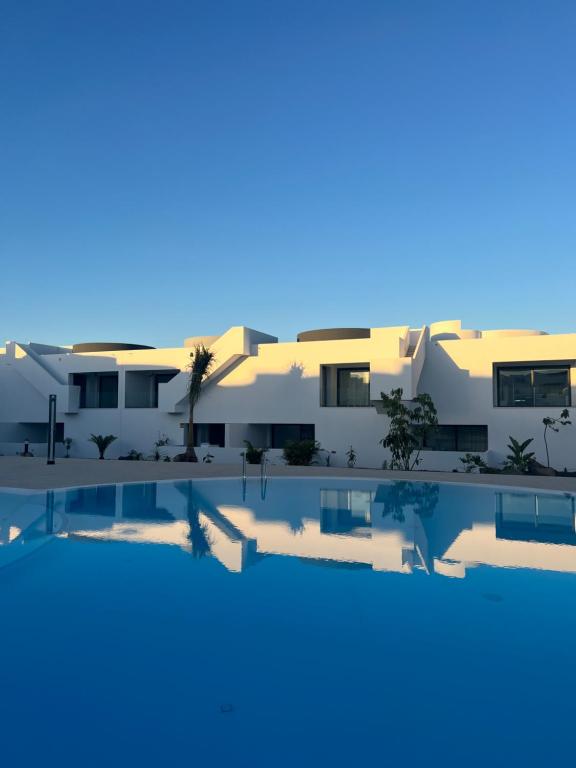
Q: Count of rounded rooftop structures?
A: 5